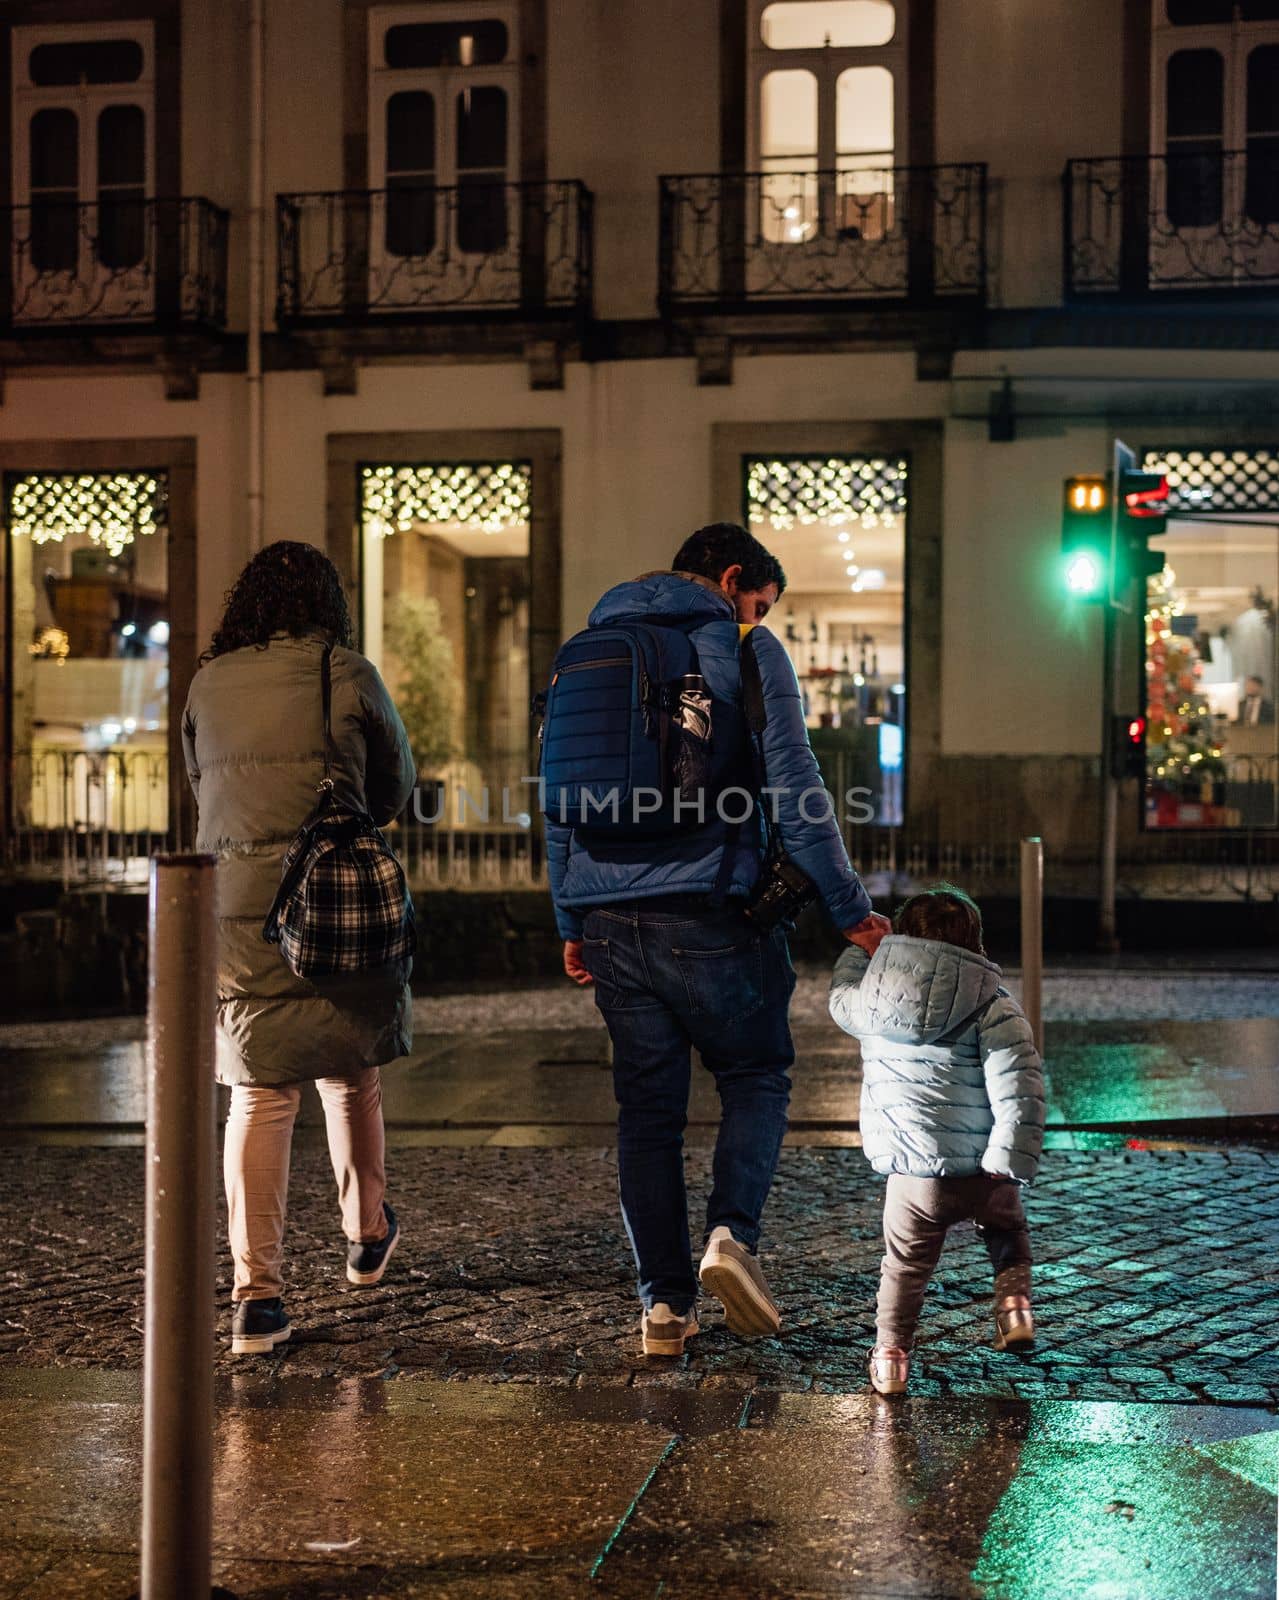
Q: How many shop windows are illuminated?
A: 4